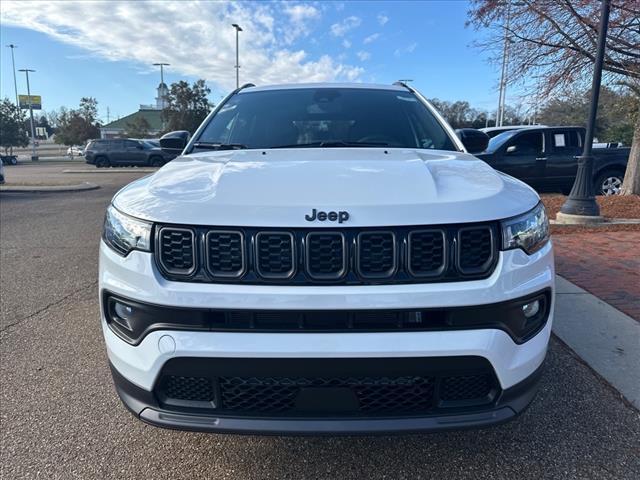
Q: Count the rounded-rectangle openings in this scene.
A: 7